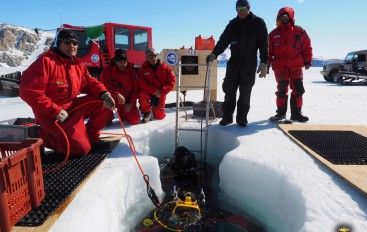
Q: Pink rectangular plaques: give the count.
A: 0